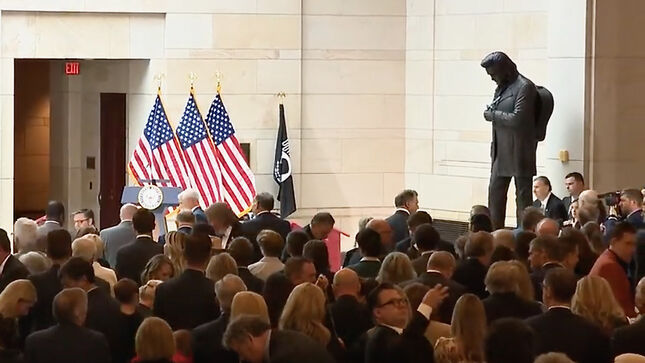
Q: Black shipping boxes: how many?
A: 0